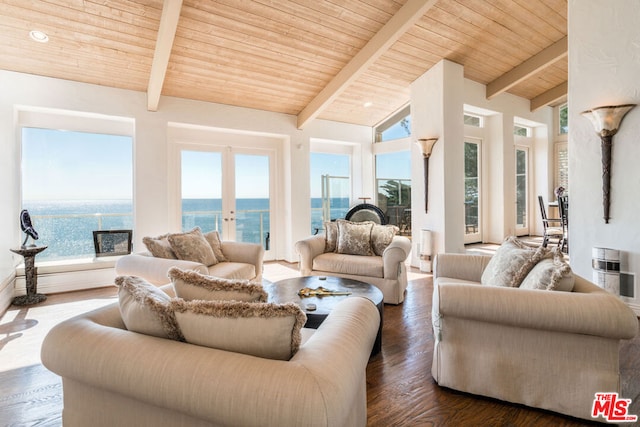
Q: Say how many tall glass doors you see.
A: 4